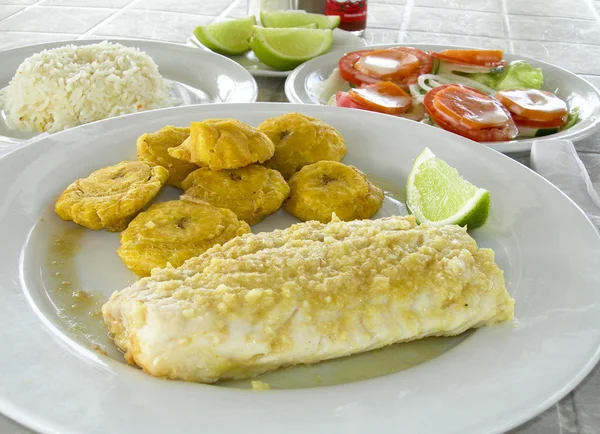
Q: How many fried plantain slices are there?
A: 7